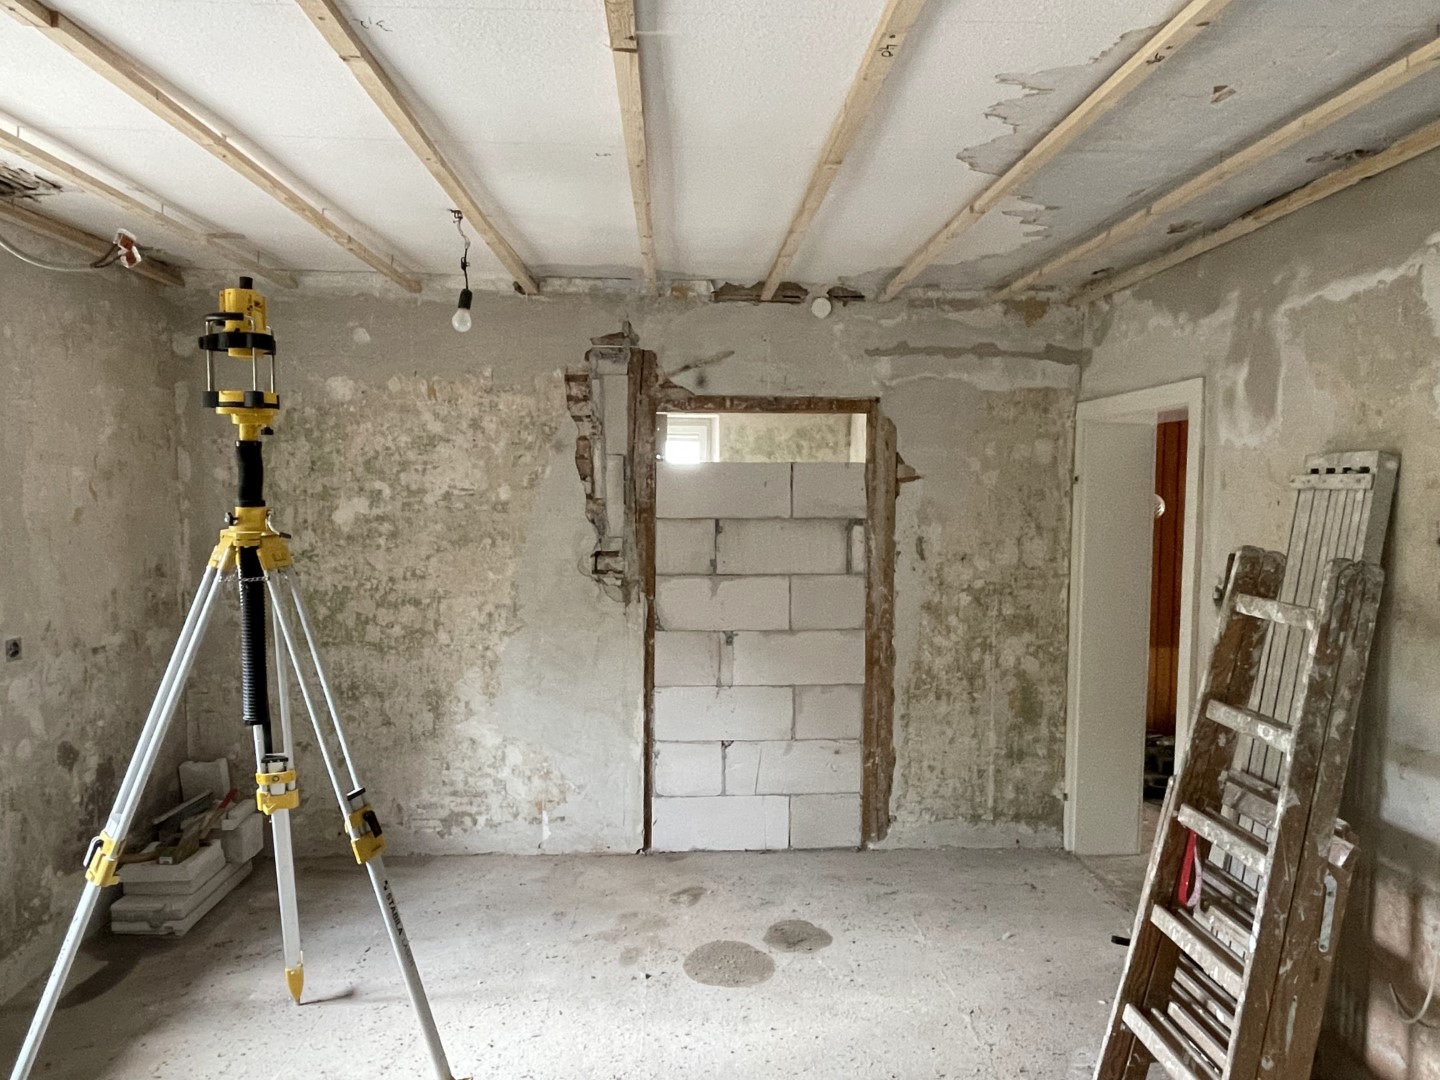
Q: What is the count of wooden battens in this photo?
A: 9